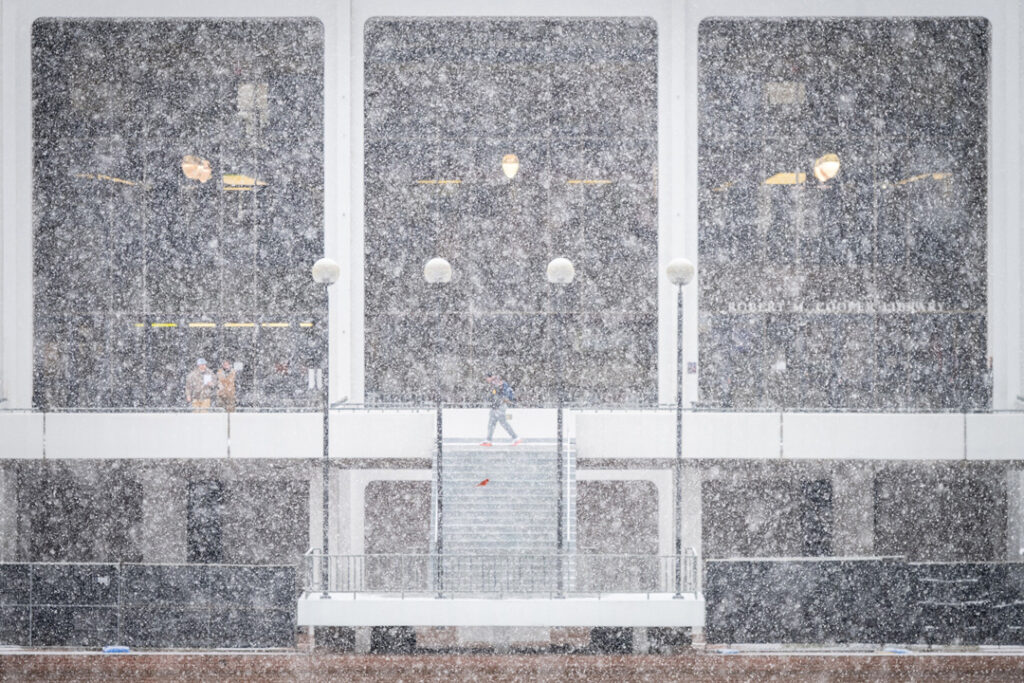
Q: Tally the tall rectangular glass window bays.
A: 3